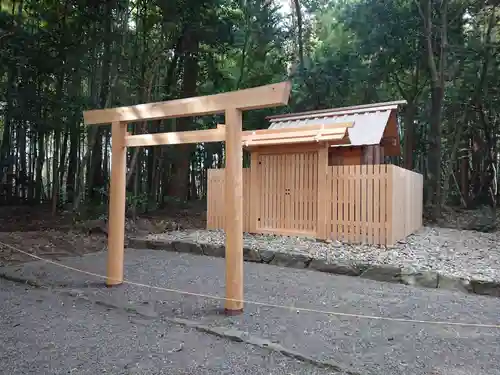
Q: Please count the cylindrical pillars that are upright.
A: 2